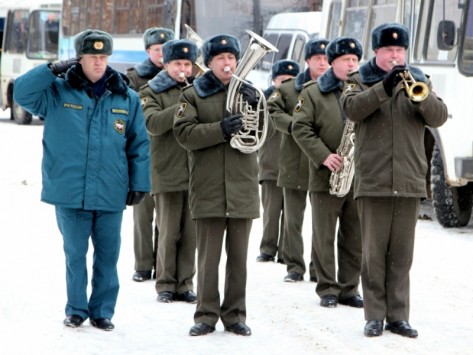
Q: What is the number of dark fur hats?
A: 8